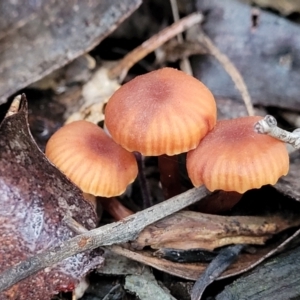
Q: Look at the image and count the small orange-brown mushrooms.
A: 3